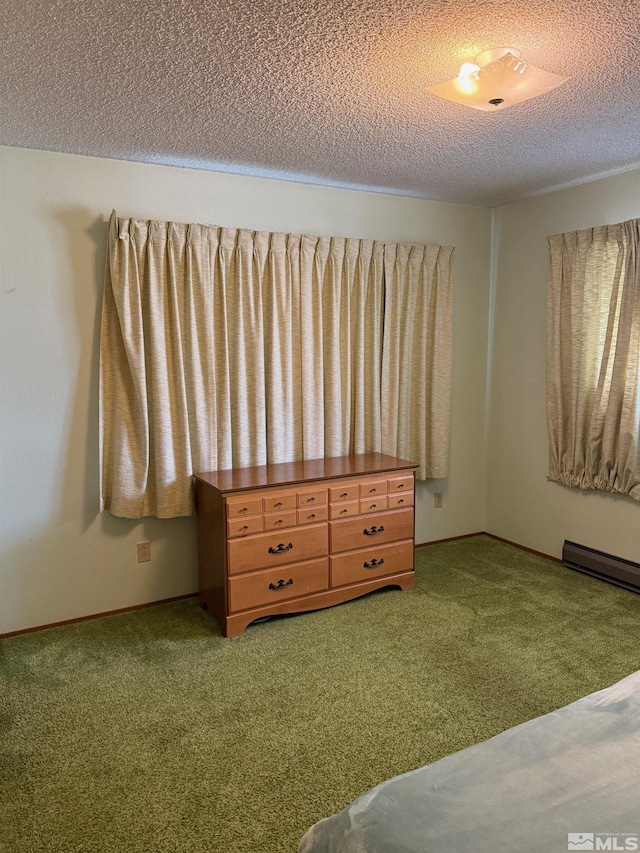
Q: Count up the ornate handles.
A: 4